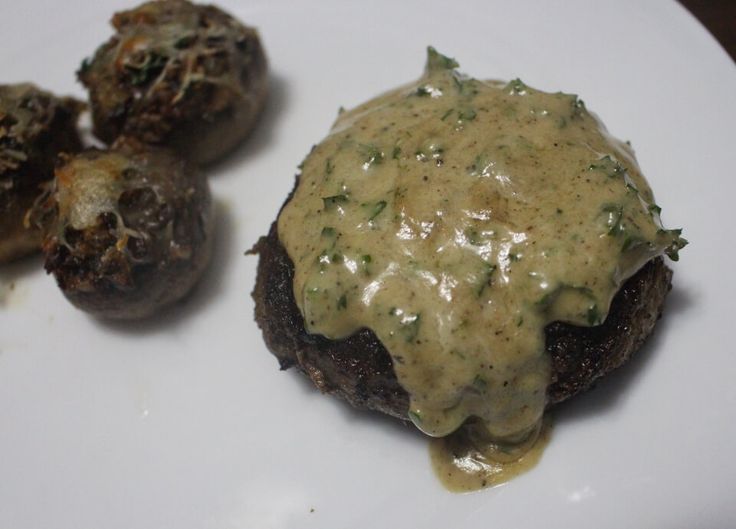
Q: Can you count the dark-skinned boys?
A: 0